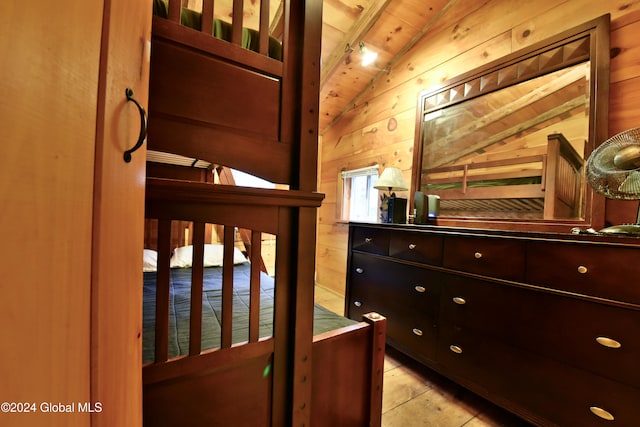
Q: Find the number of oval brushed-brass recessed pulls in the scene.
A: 8